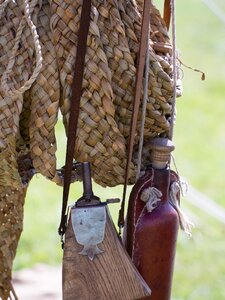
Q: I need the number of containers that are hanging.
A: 2